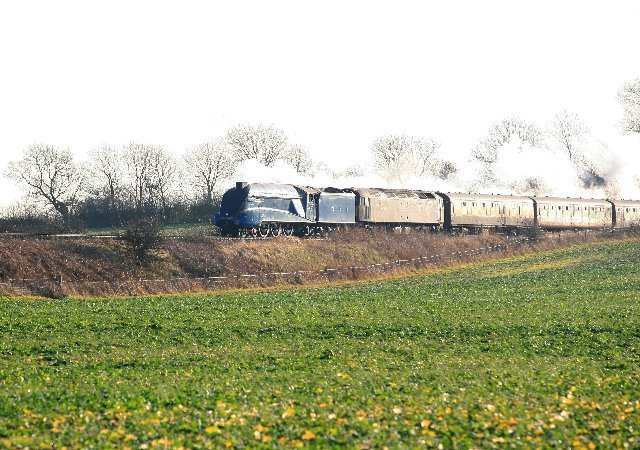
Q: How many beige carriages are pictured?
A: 4